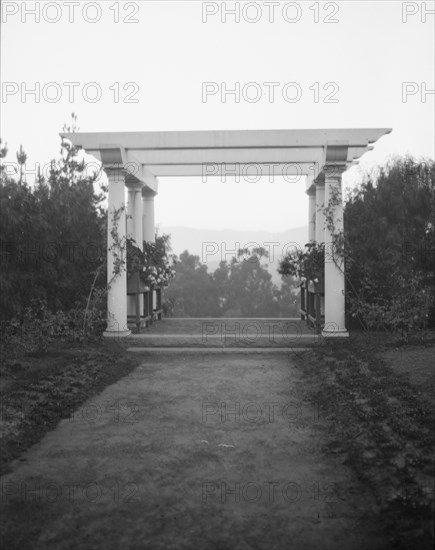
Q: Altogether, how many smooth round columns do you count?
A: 6